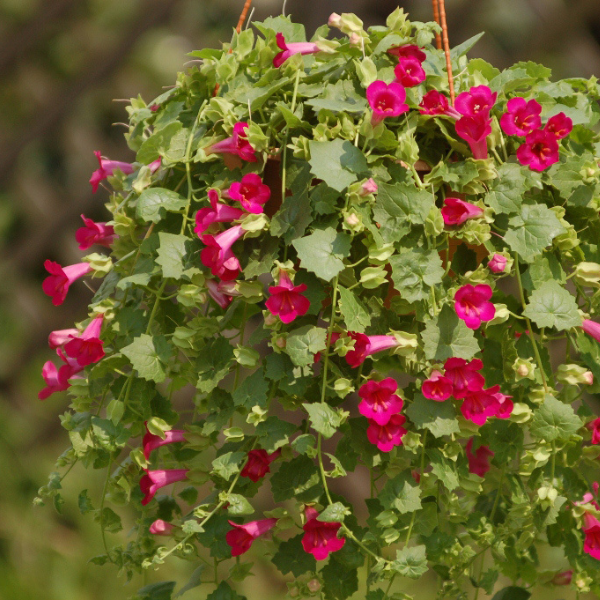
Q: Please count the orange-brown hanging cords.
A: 3